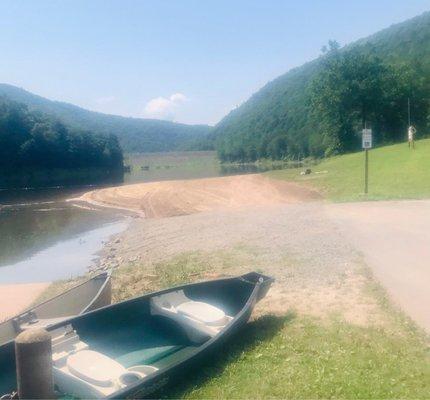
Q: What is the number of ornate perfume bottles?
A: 0